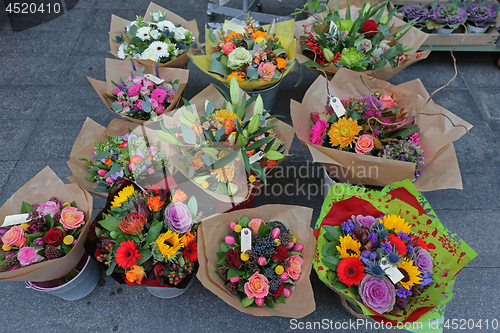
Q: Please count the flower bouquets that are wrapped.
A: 11